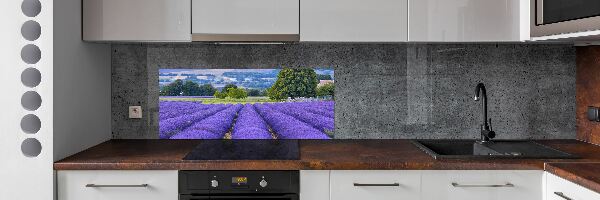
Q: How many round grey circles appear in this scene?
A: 7